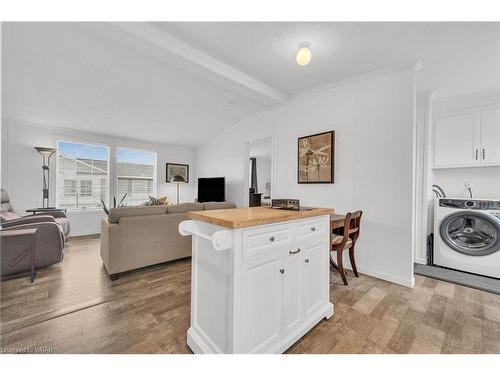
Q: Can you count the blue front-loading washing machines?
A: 0